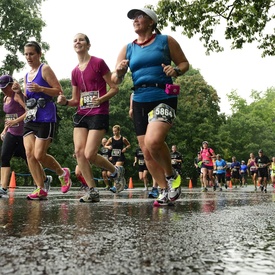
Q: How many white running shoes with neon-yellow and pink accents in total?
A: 2